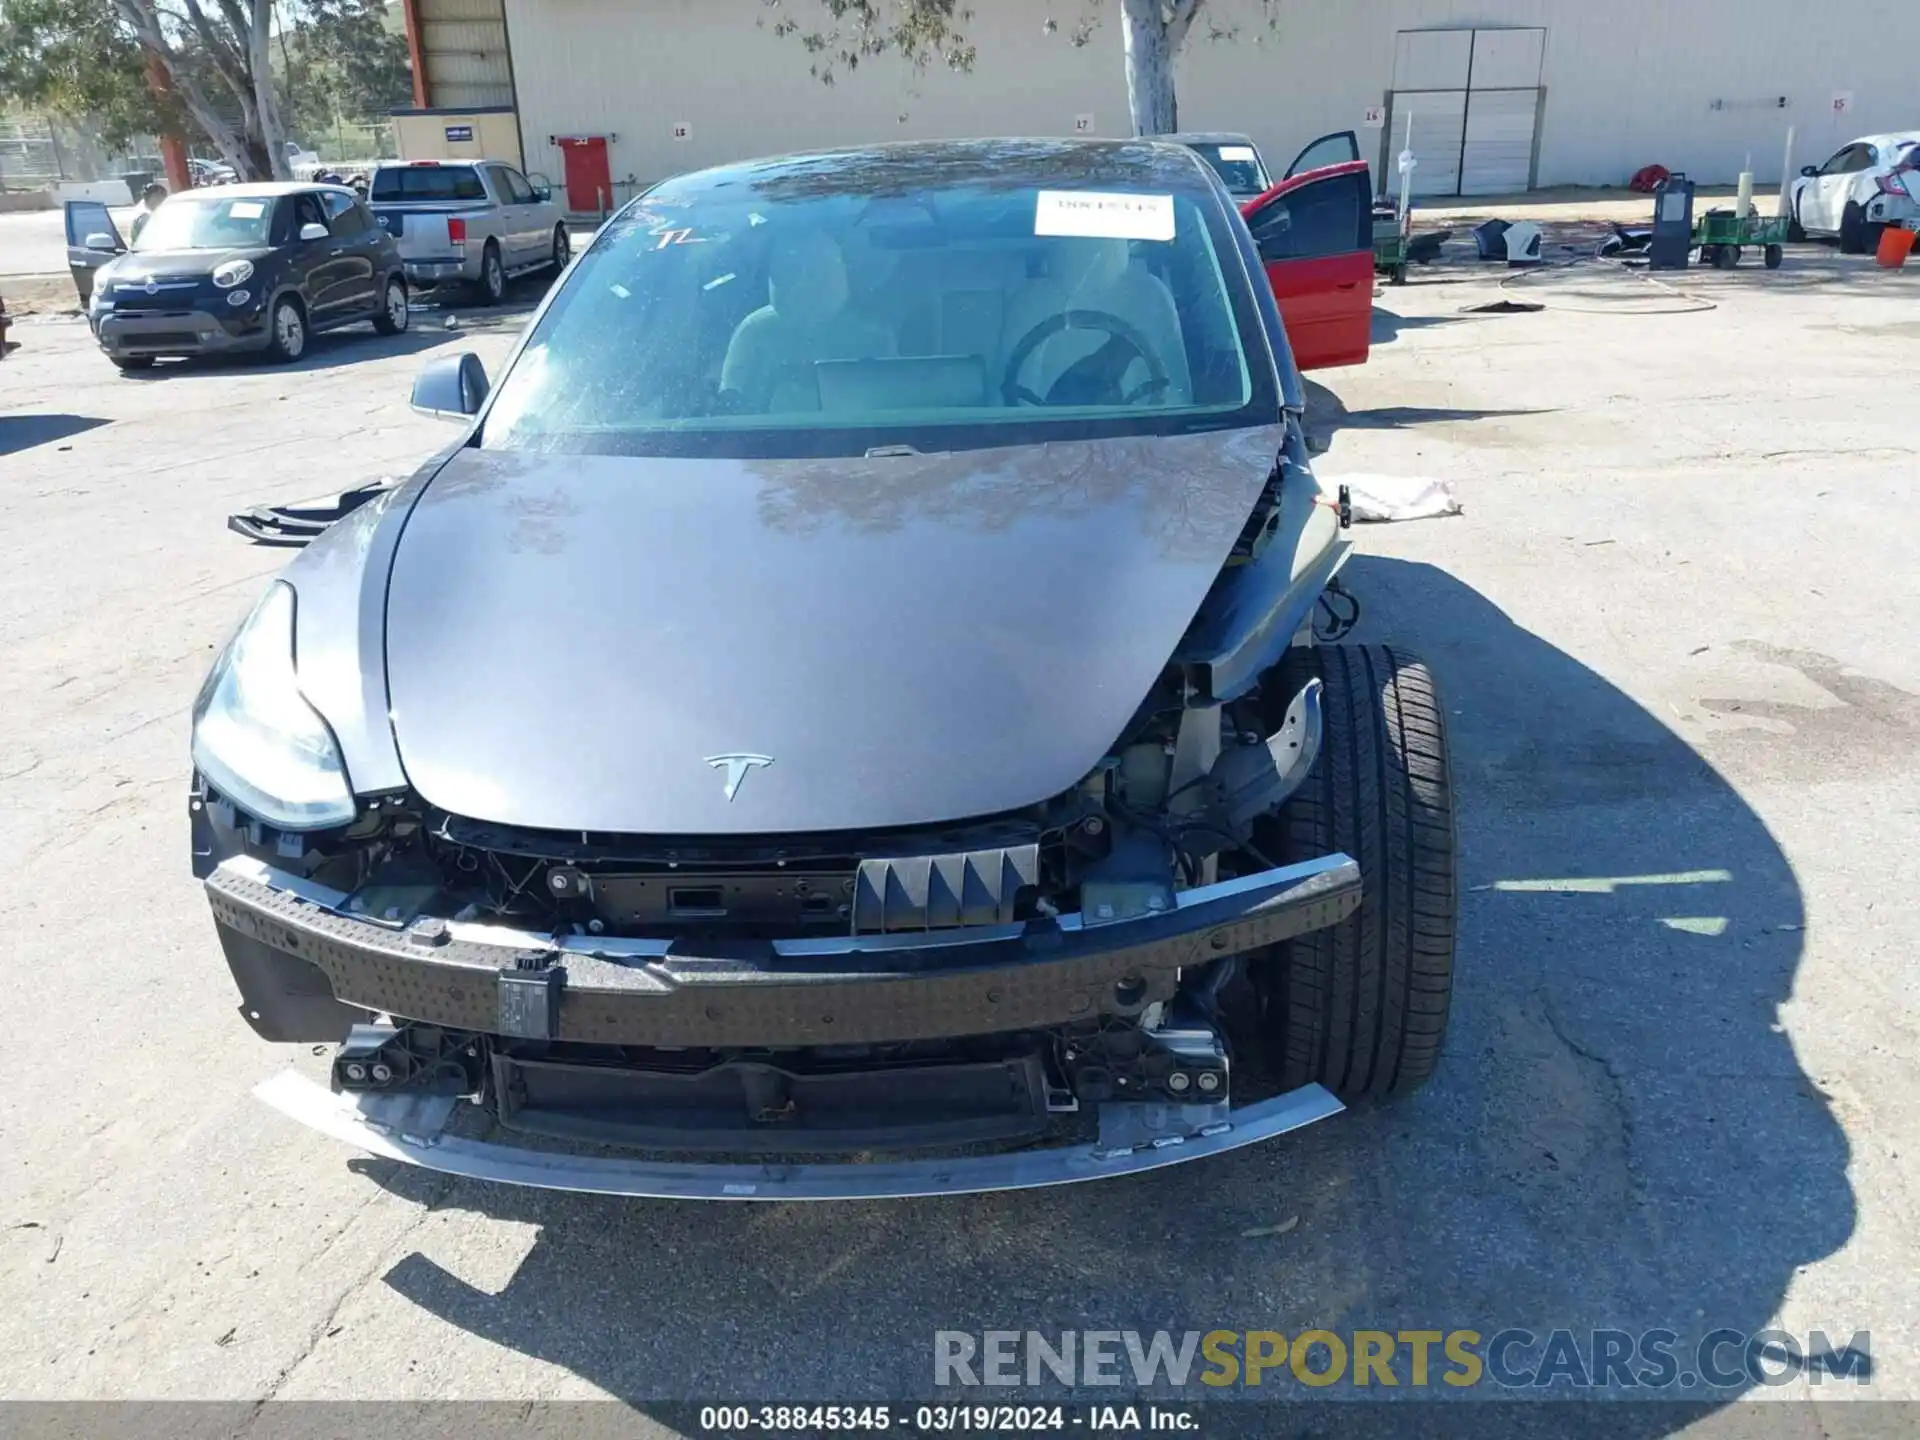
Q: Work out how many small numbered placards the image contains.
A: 4